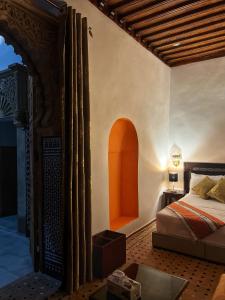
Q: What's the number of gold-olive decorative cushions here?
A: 2